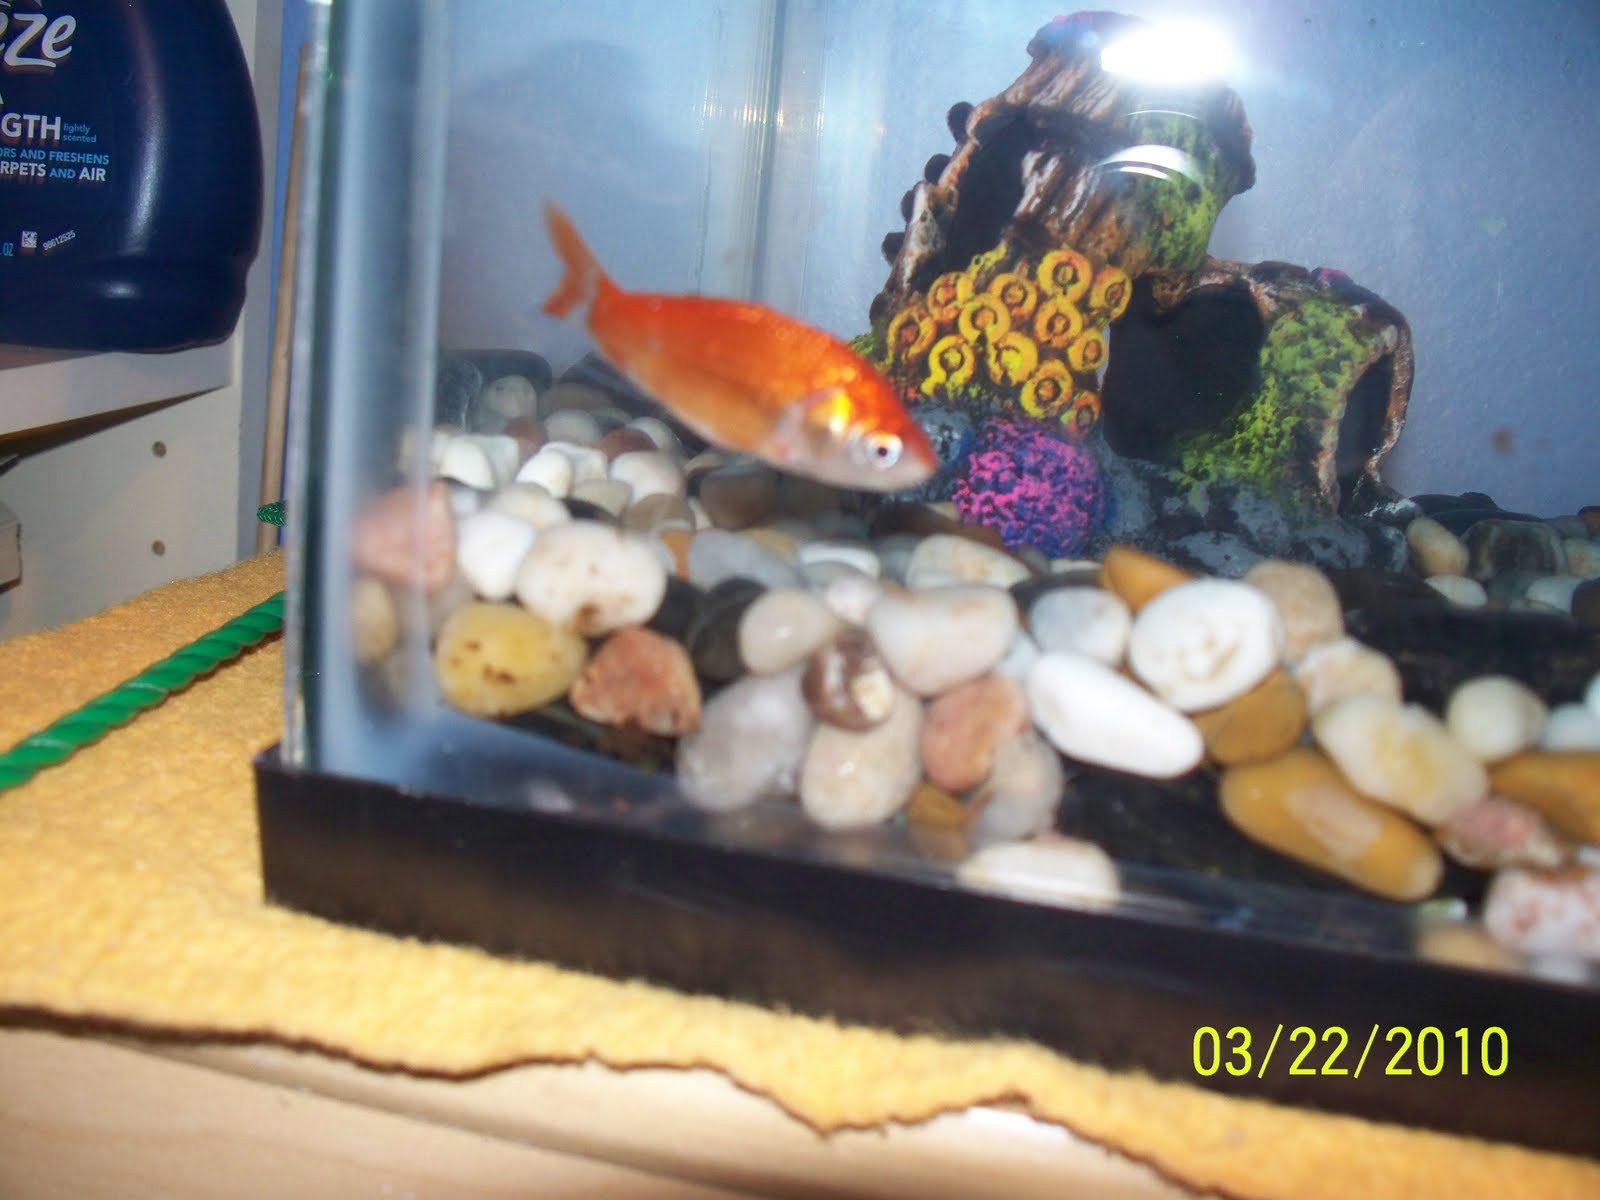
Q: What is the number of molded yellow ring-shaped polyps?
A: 12